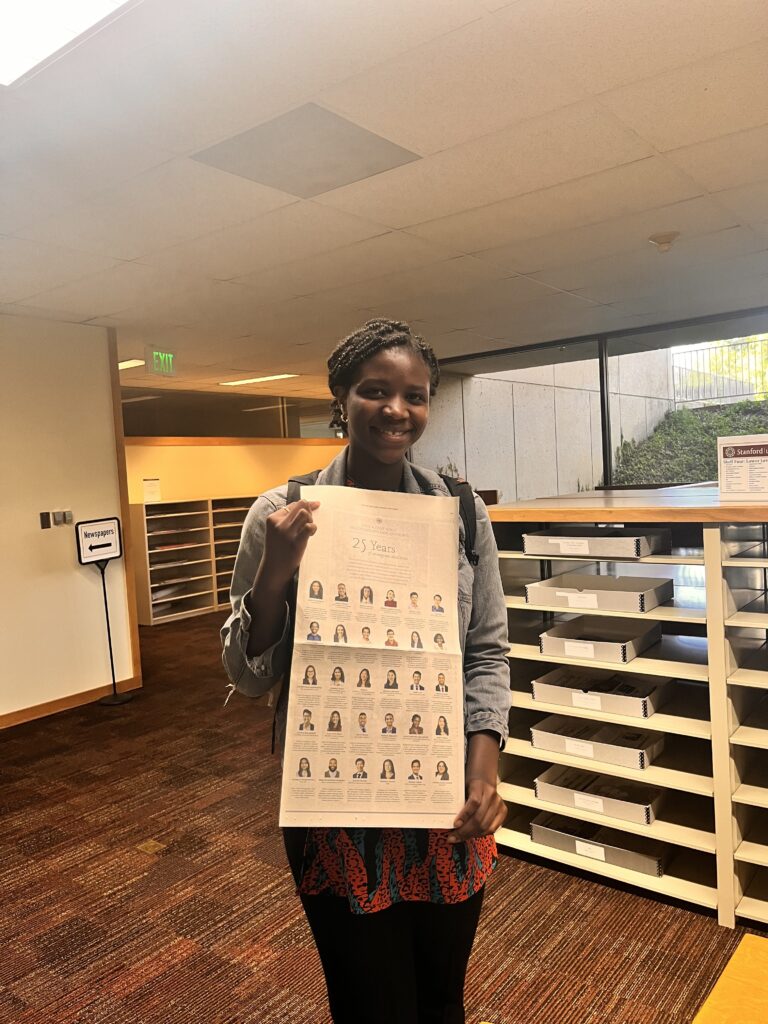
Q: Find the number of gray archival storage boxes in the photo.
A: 7